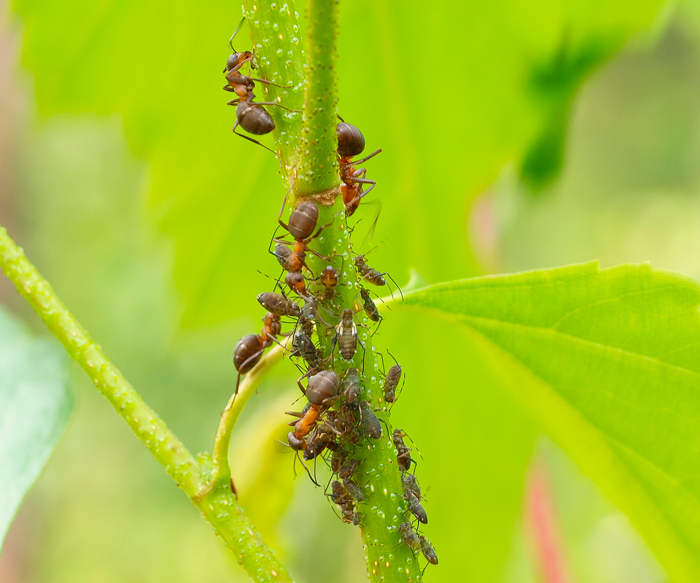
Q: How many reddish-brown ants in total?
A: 5